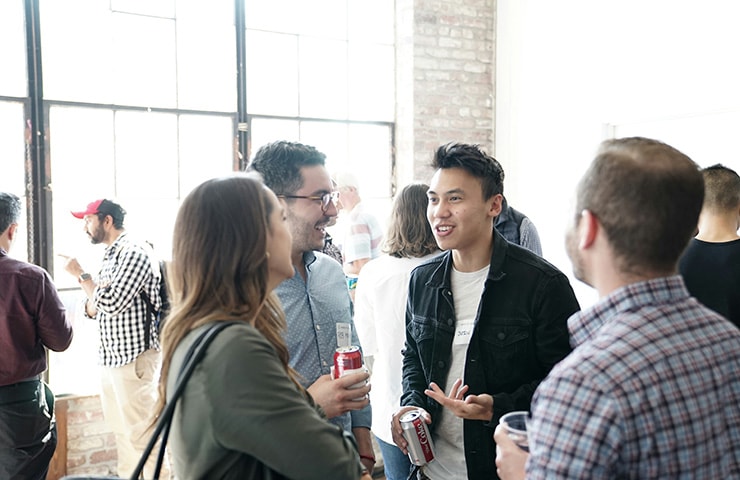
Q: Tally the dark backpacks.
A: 1